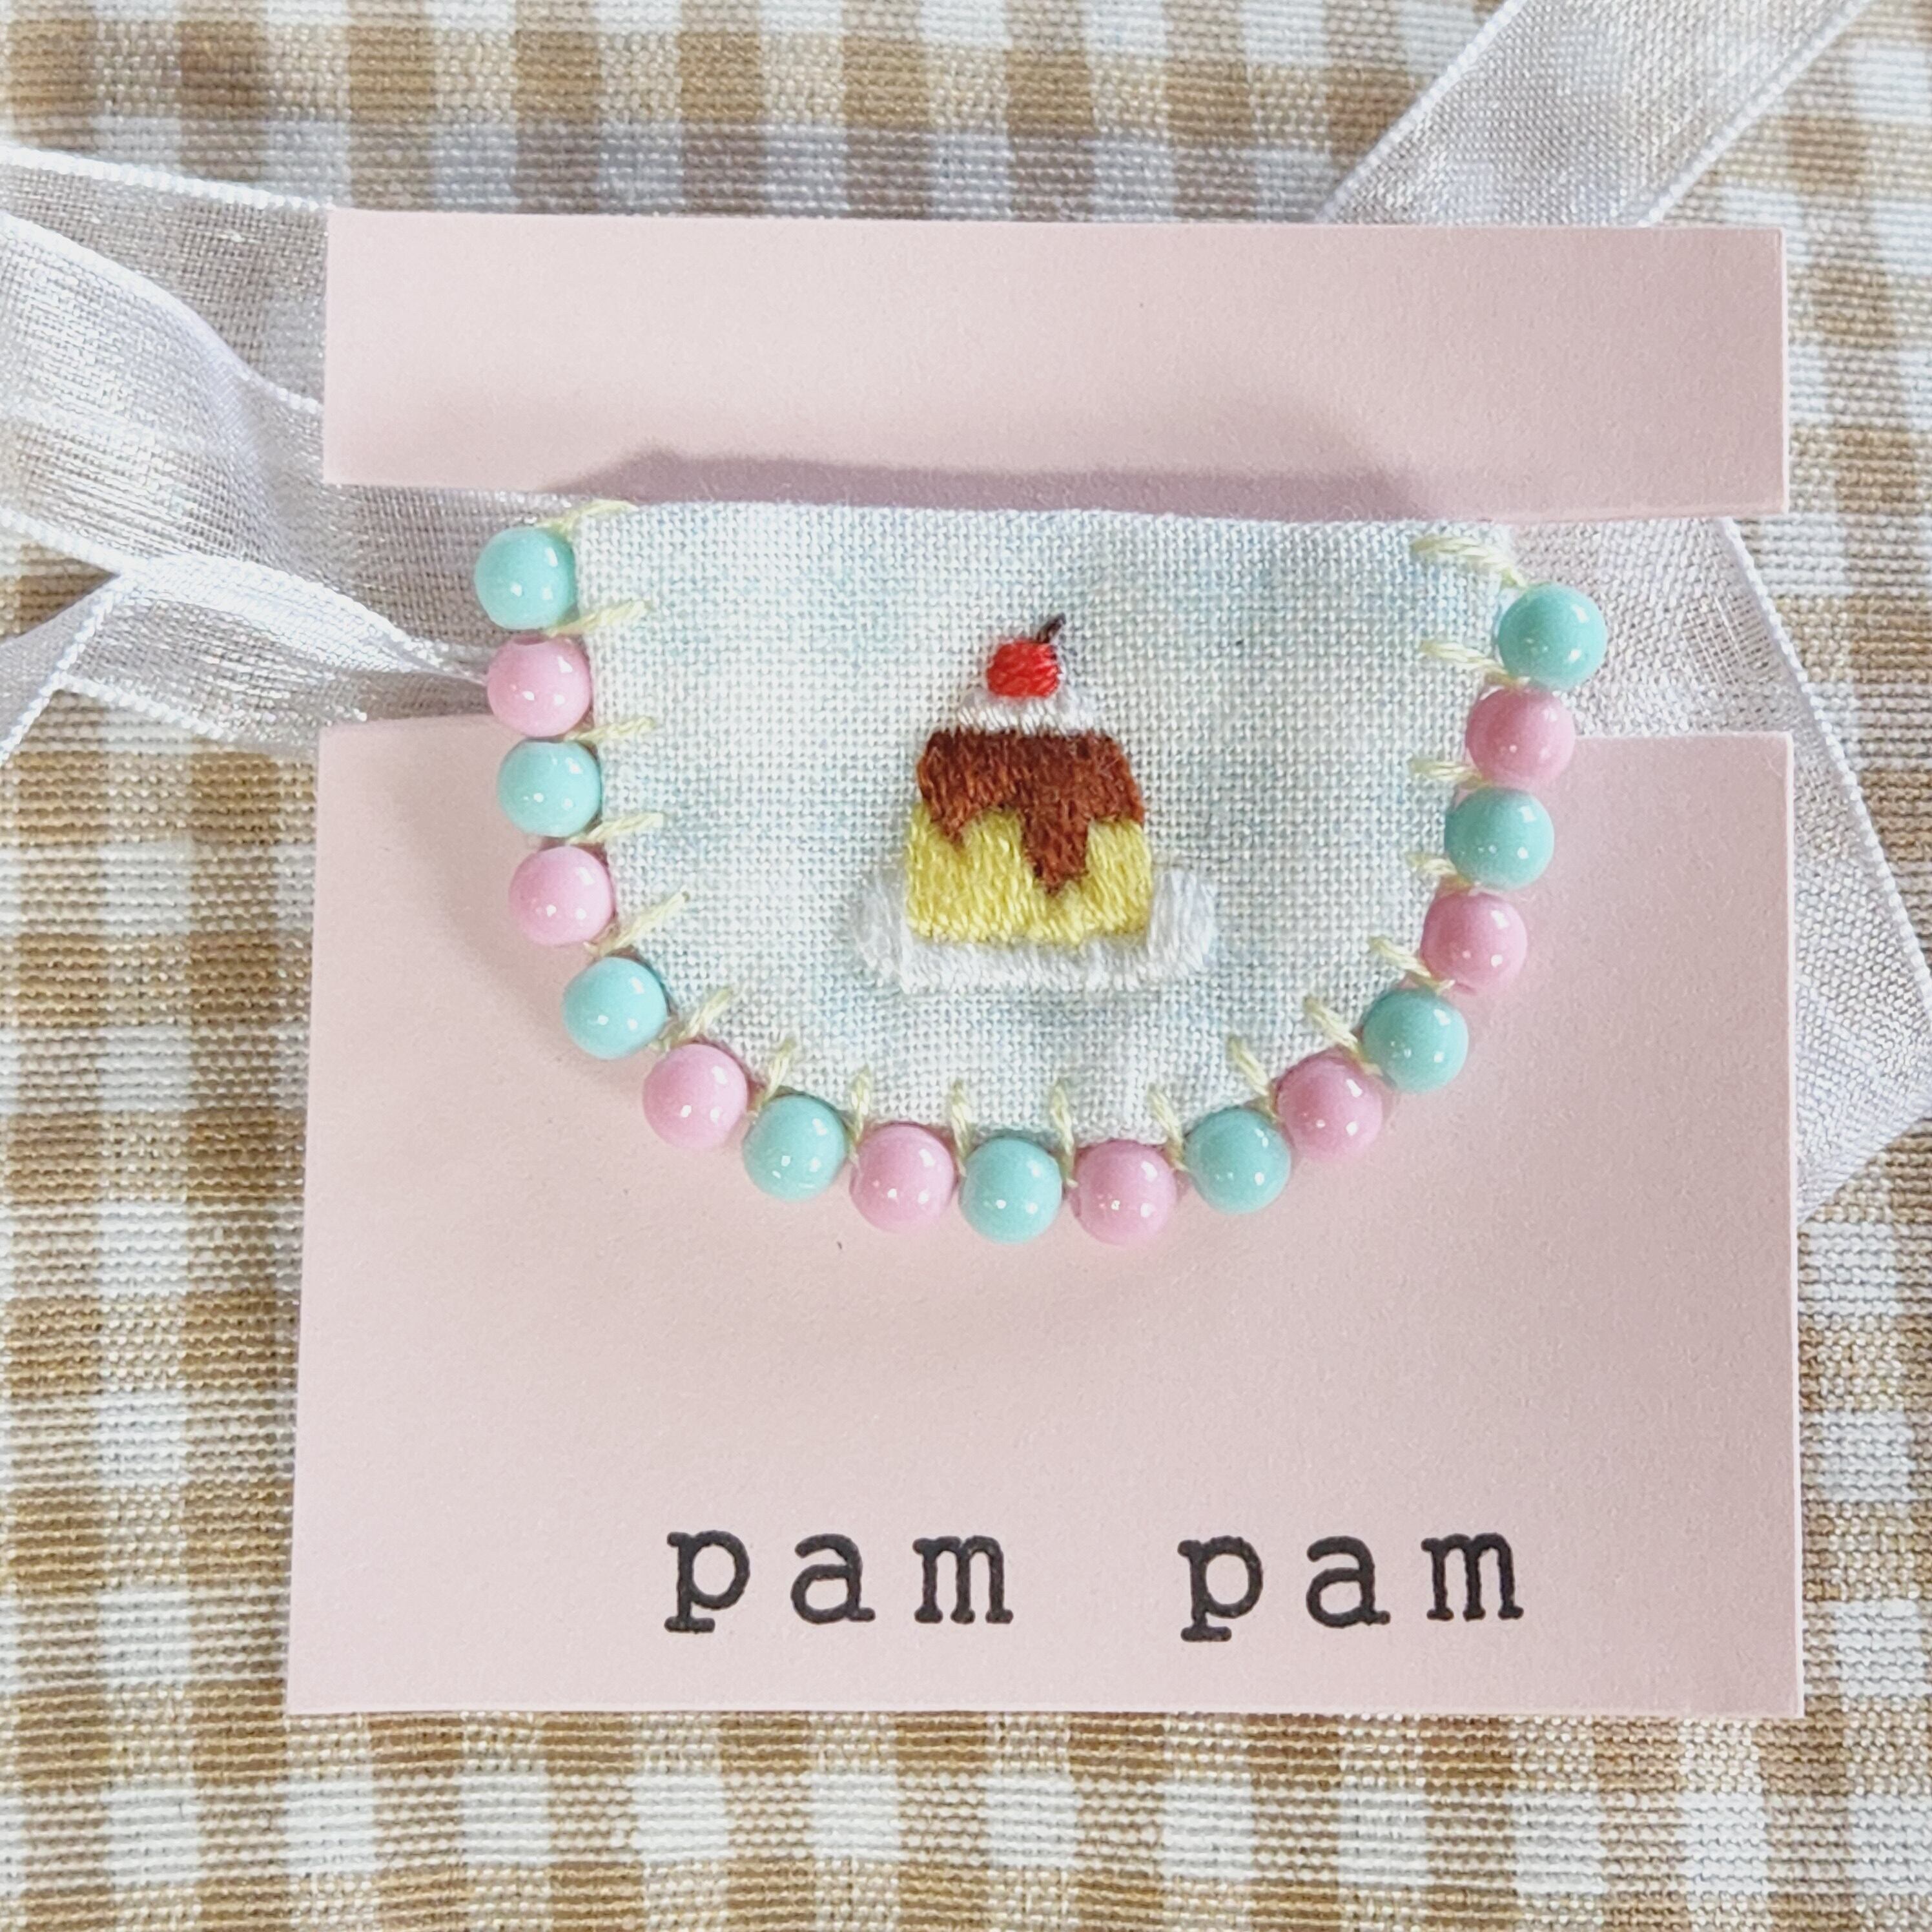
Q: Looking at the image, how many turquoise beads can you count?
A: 9